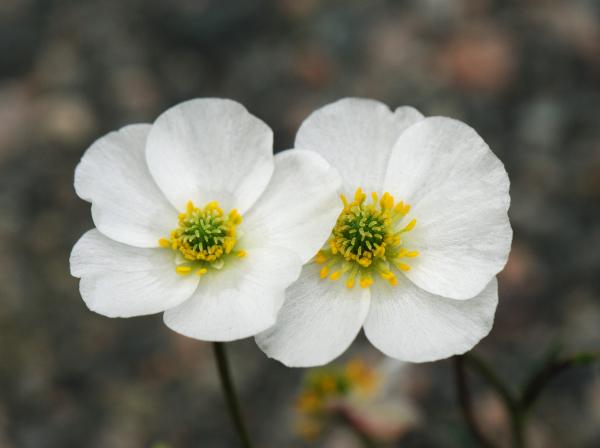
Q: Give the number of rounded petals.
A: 9